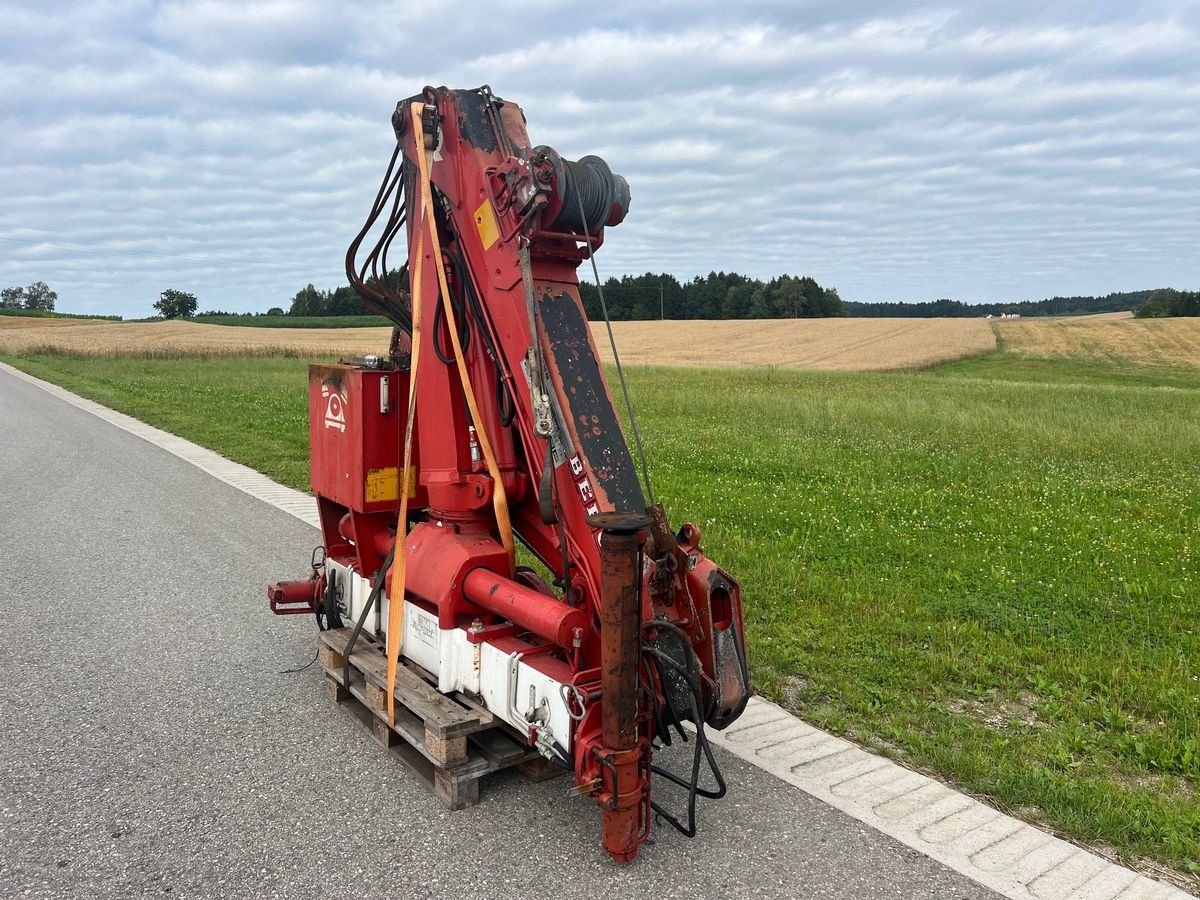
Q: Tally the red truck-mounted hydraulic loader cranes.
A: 1